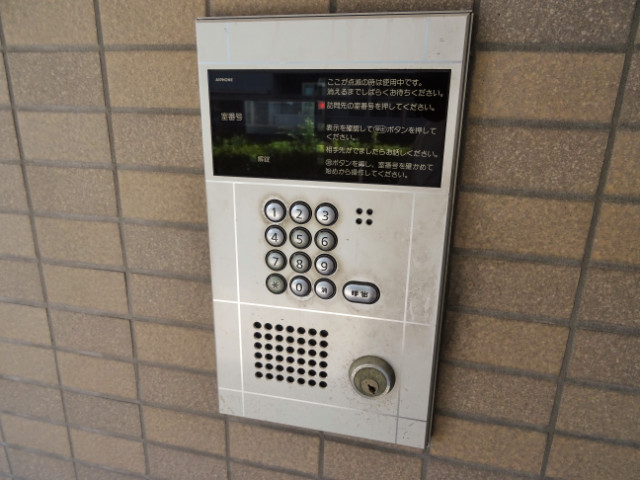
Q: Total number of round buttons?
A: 12